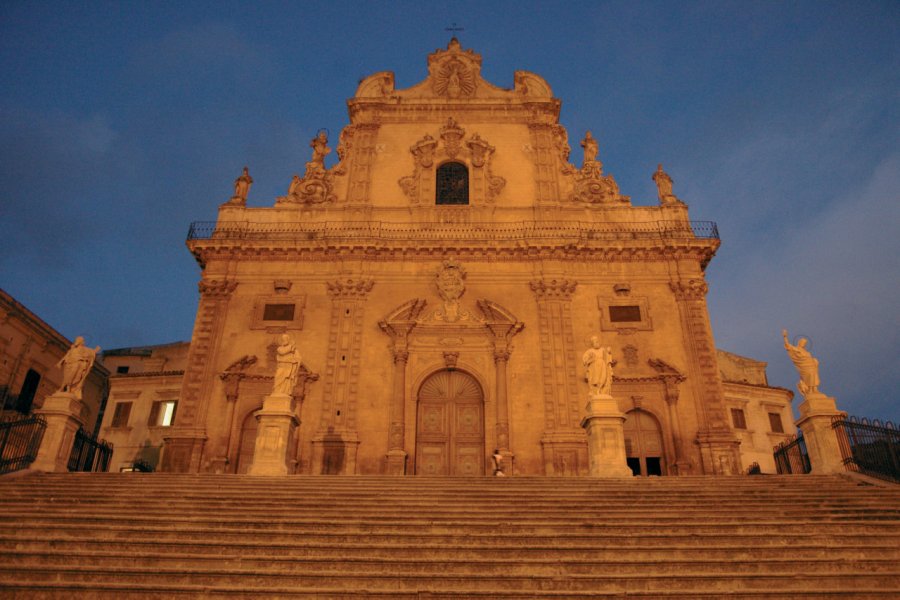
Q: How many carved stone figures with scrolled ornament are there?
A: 2